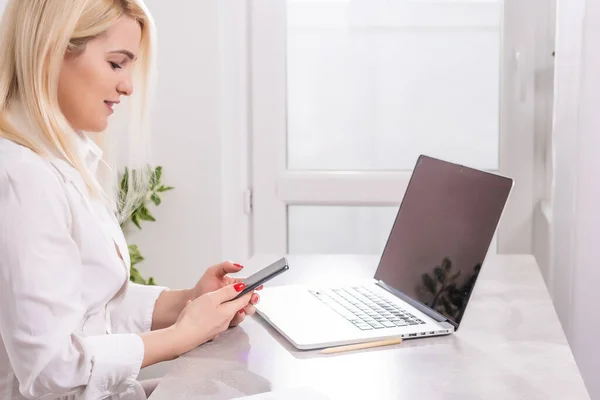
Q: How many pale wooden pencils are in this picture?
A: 1